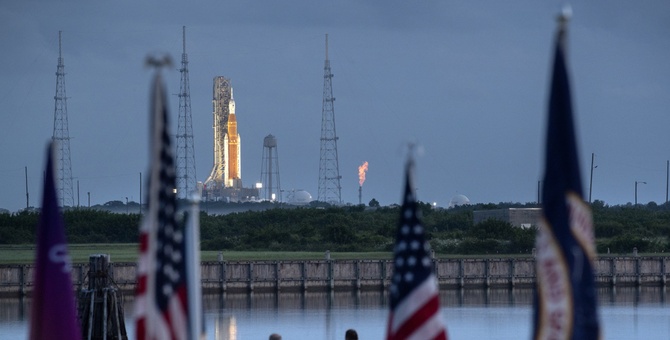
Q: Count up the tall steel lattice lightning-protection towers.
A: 3